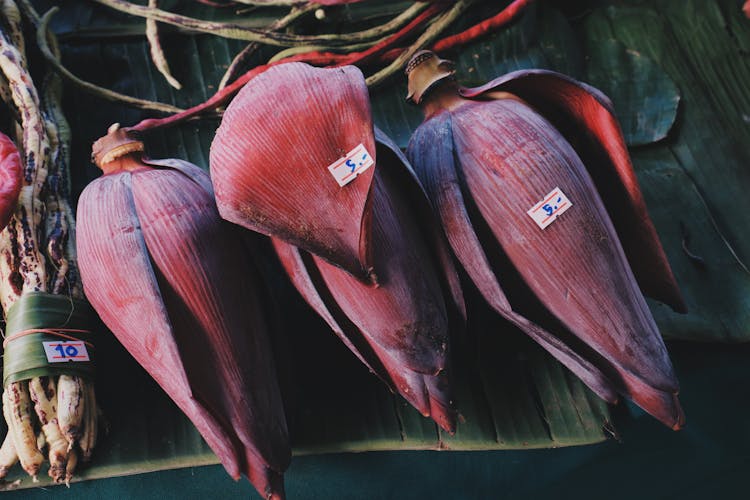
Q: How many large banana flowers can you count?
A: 3